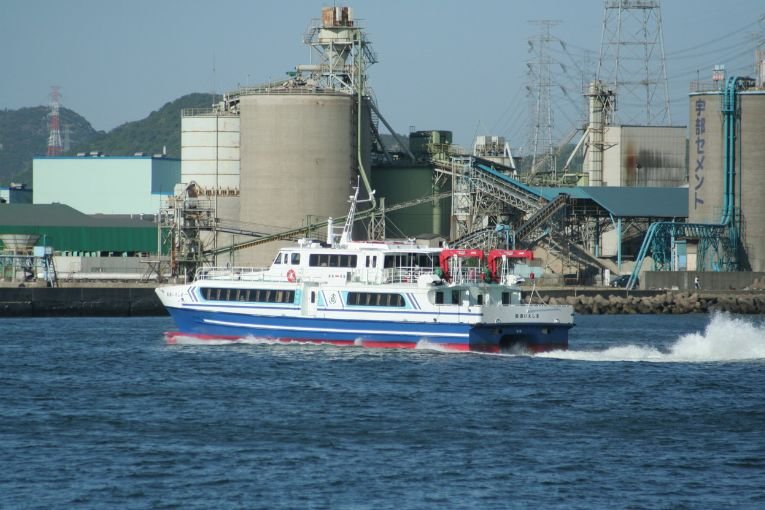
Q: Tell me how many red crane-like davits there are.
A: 2